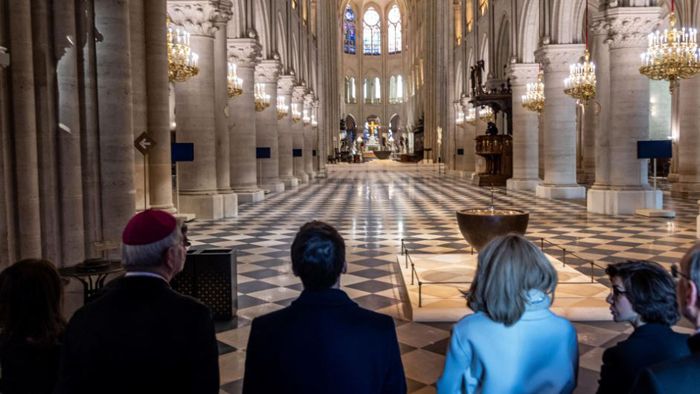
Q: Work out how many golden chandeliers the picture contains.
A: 13